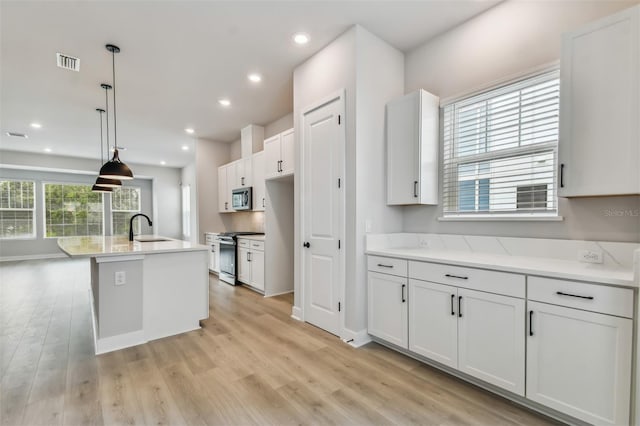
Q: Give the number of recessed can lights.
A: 8